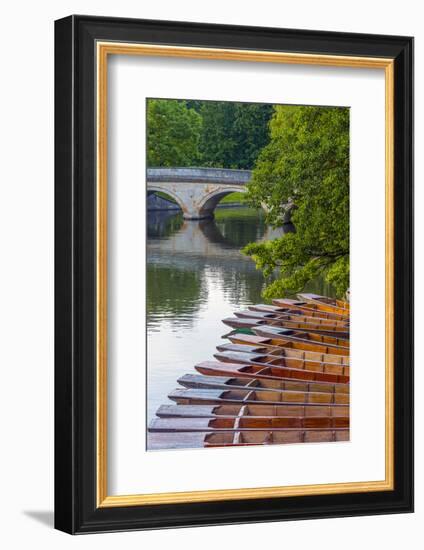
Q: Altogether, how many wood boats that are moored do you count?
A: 15